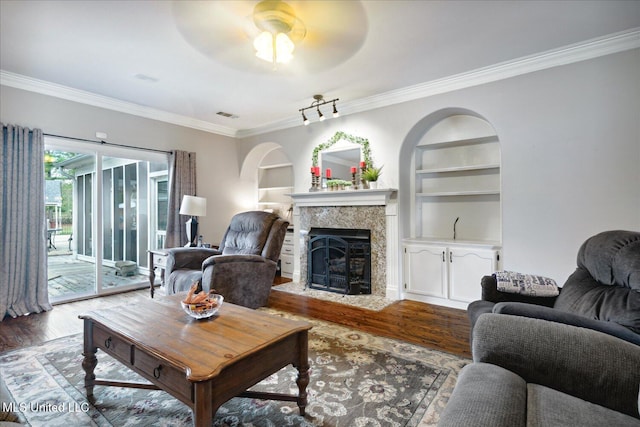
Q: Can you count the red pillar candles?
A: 5